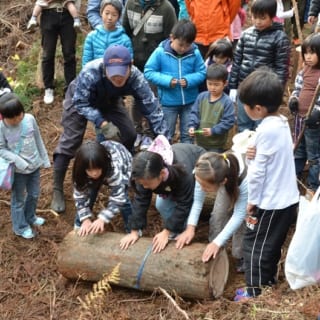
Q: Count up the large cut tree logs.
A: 1